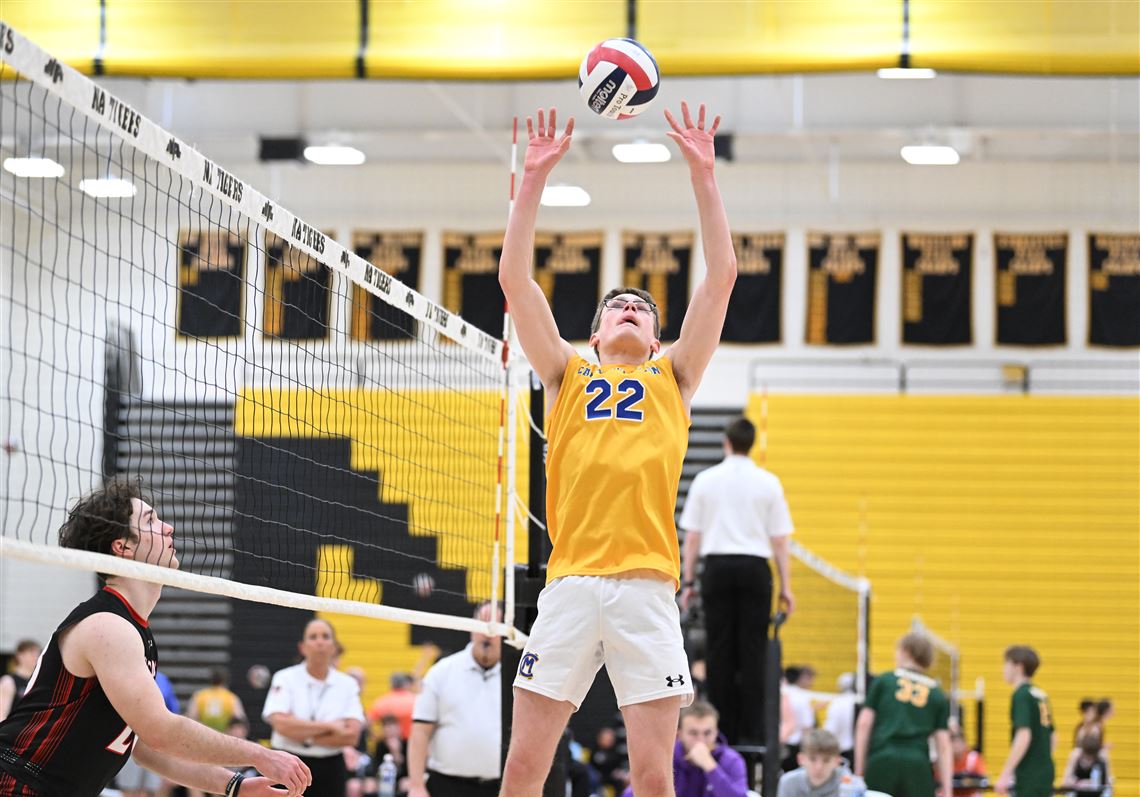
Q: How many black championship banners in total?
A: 11